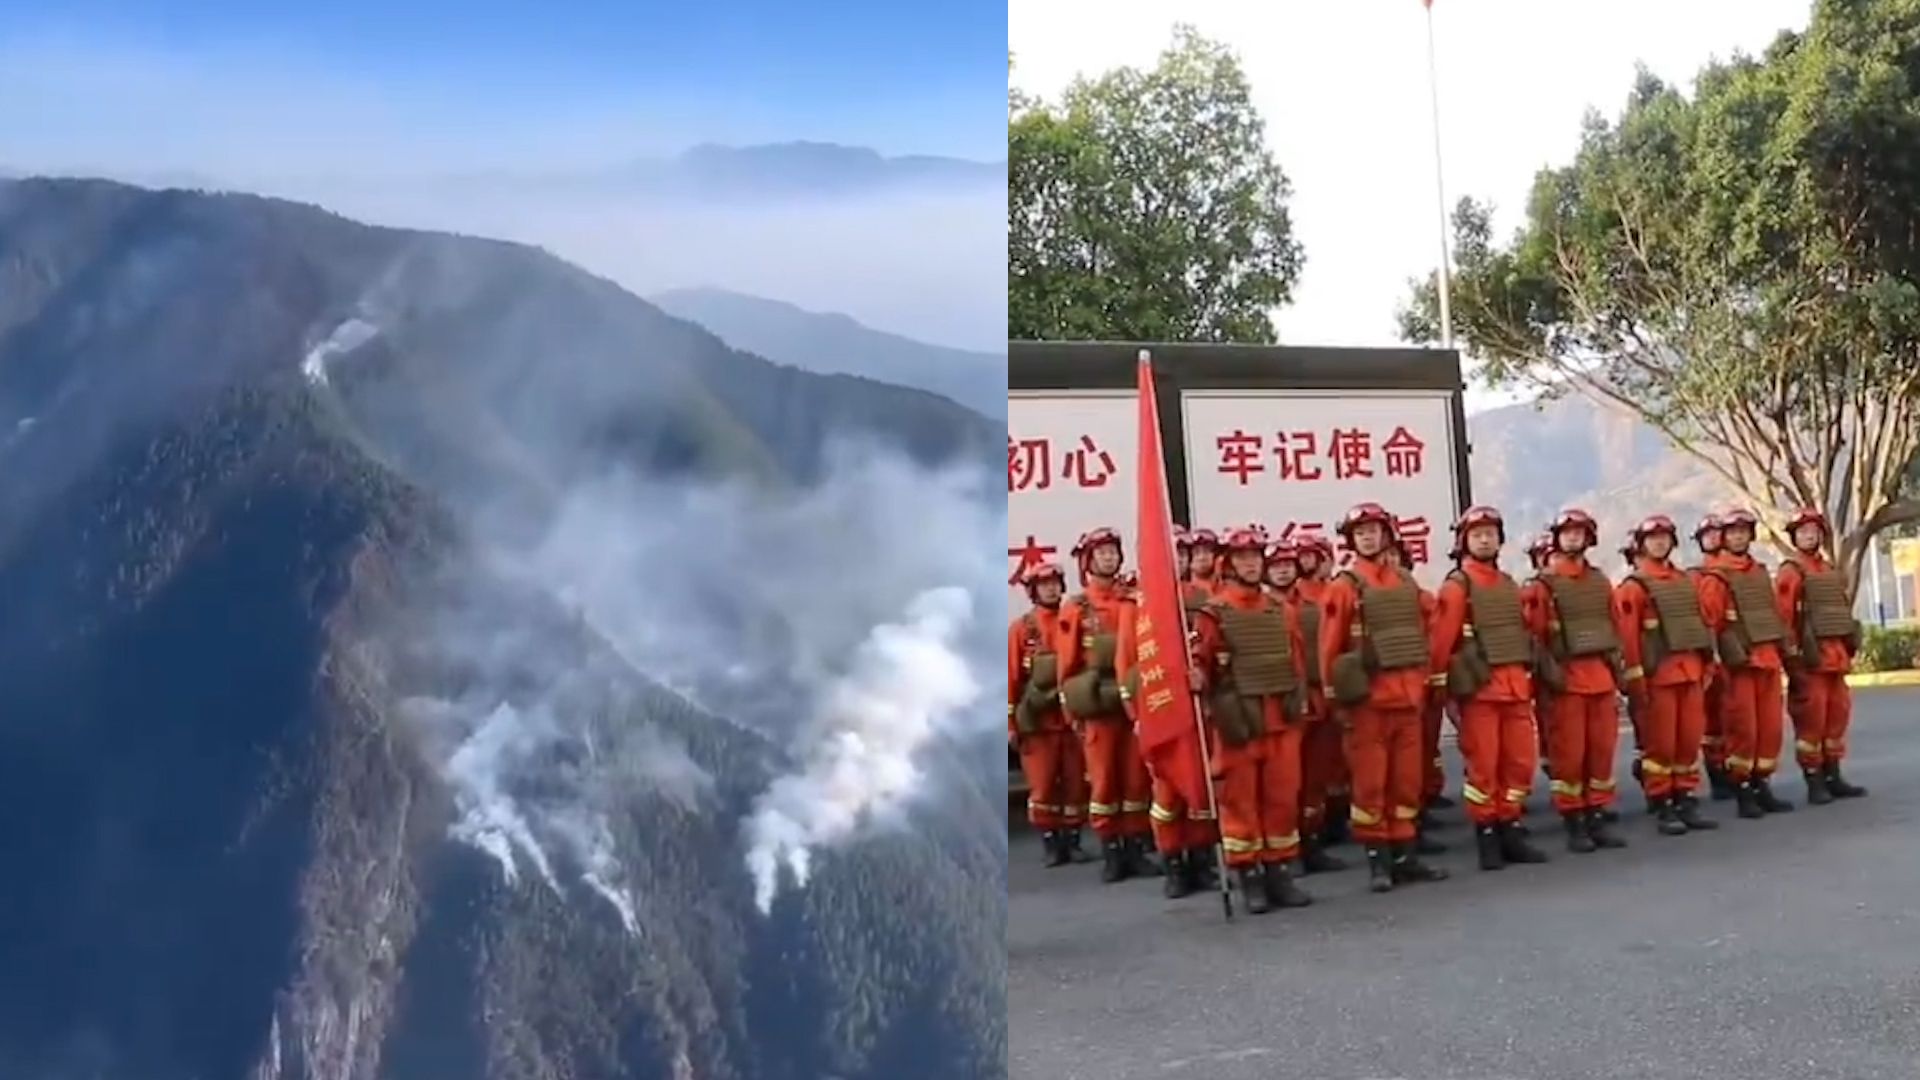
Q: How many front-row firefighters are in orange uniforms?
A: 7